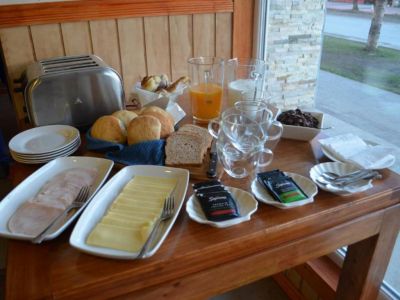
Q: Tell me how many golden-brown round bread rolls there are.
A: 4